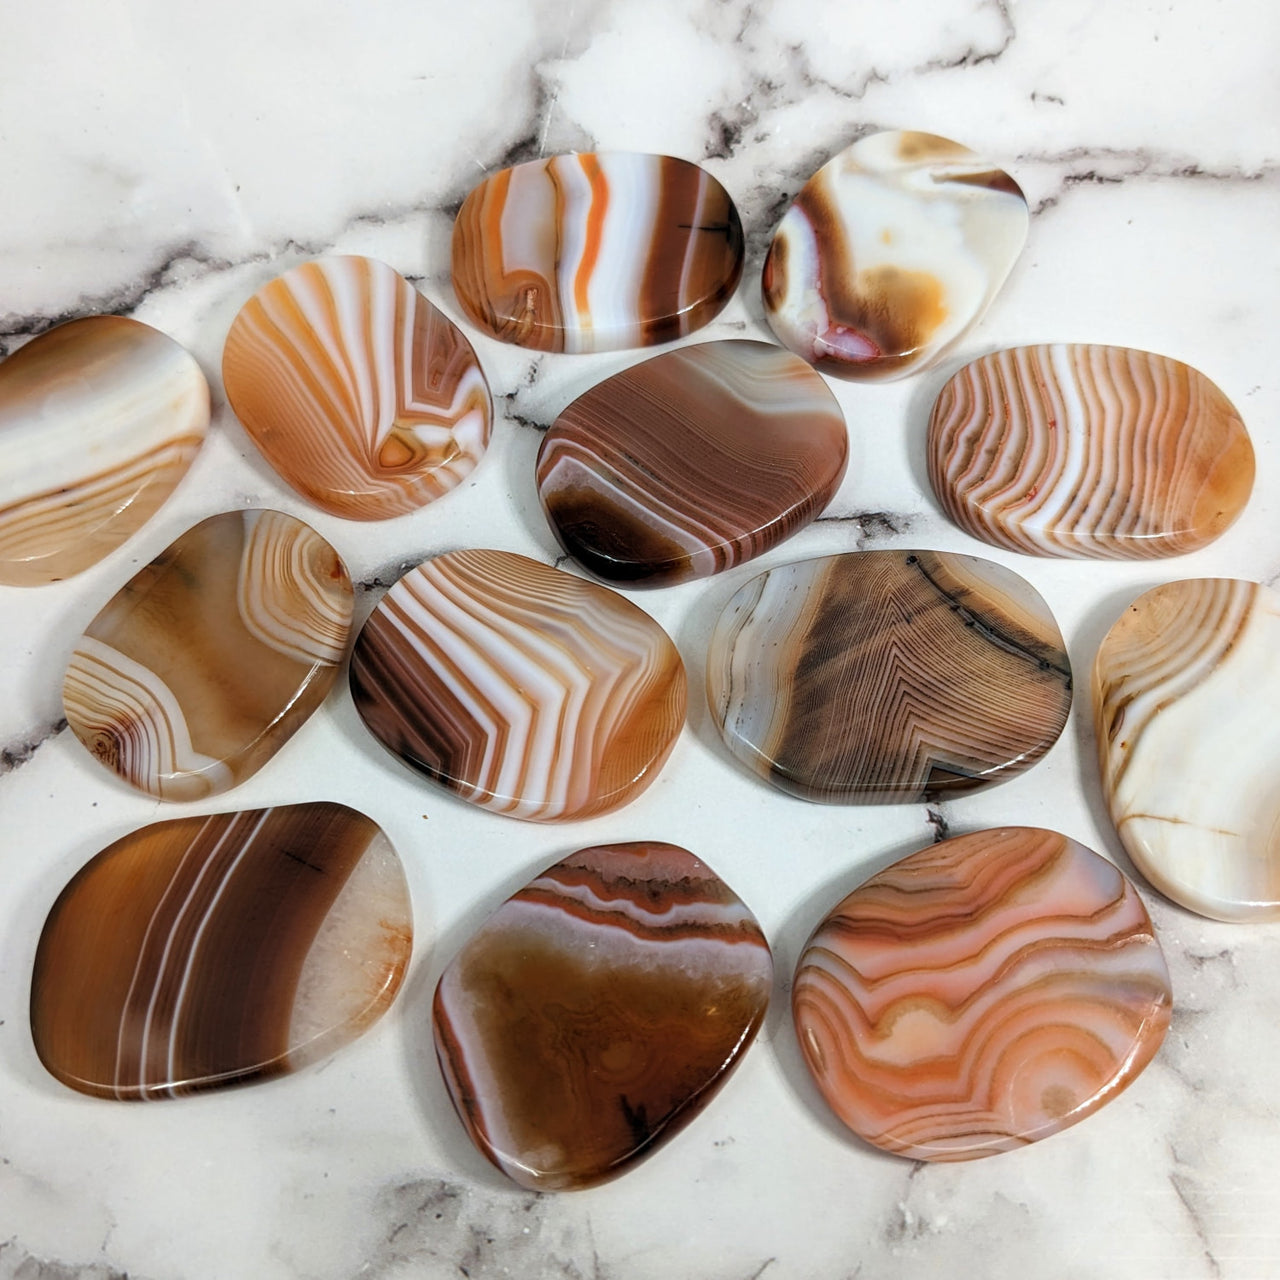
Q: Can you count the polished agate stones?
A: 13